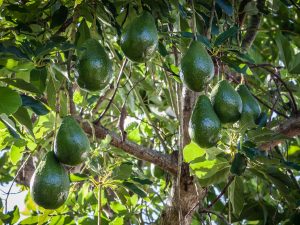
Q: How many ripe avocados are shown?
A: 8